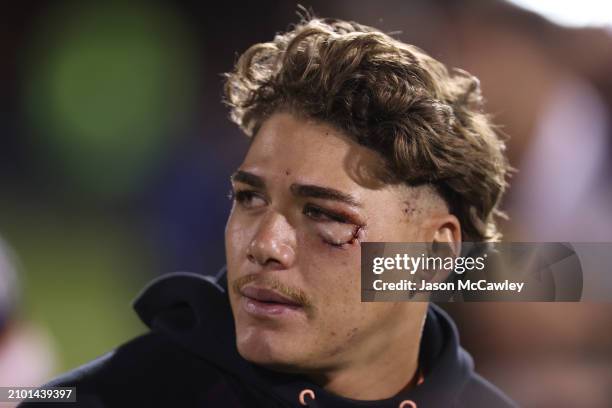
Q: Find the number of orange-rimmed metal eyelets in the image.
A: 2